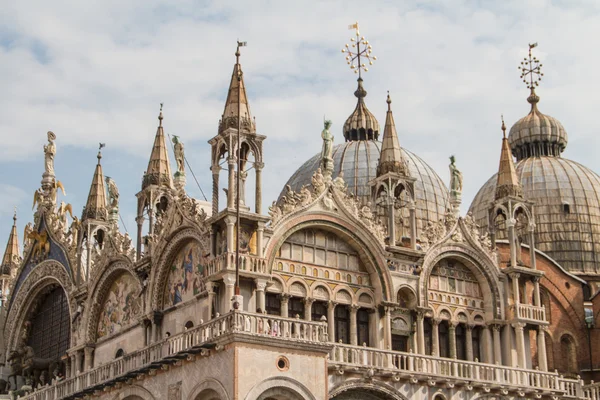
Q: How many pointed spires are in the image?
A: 6